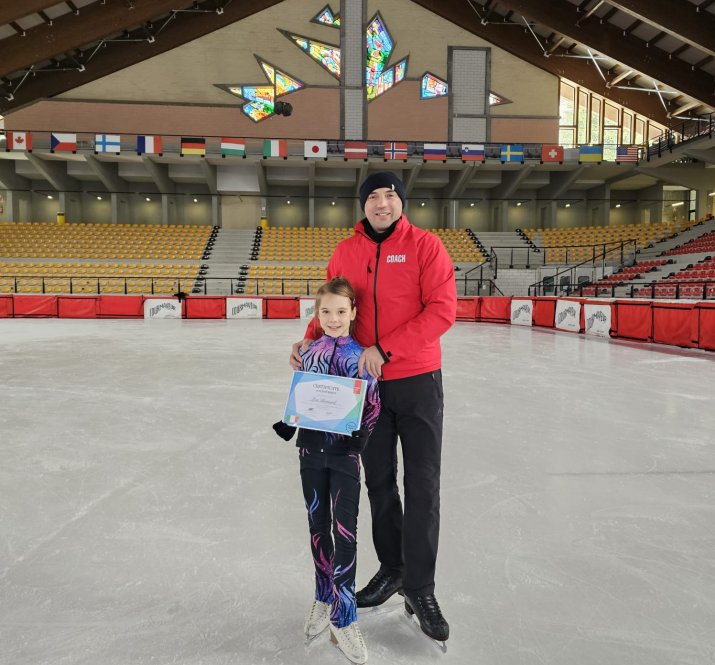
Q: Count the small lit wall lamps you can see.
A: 11